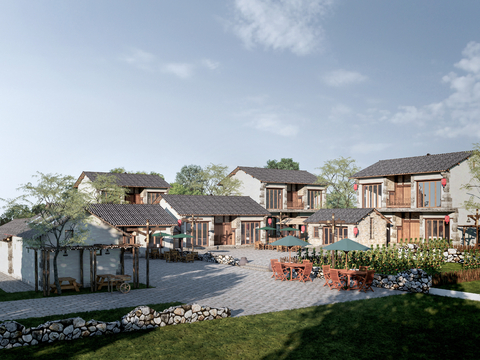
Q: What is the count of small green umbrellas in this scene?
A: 4